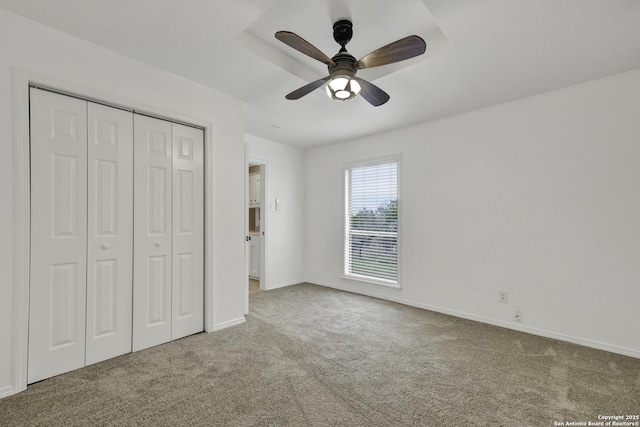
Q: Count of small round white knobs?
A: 2